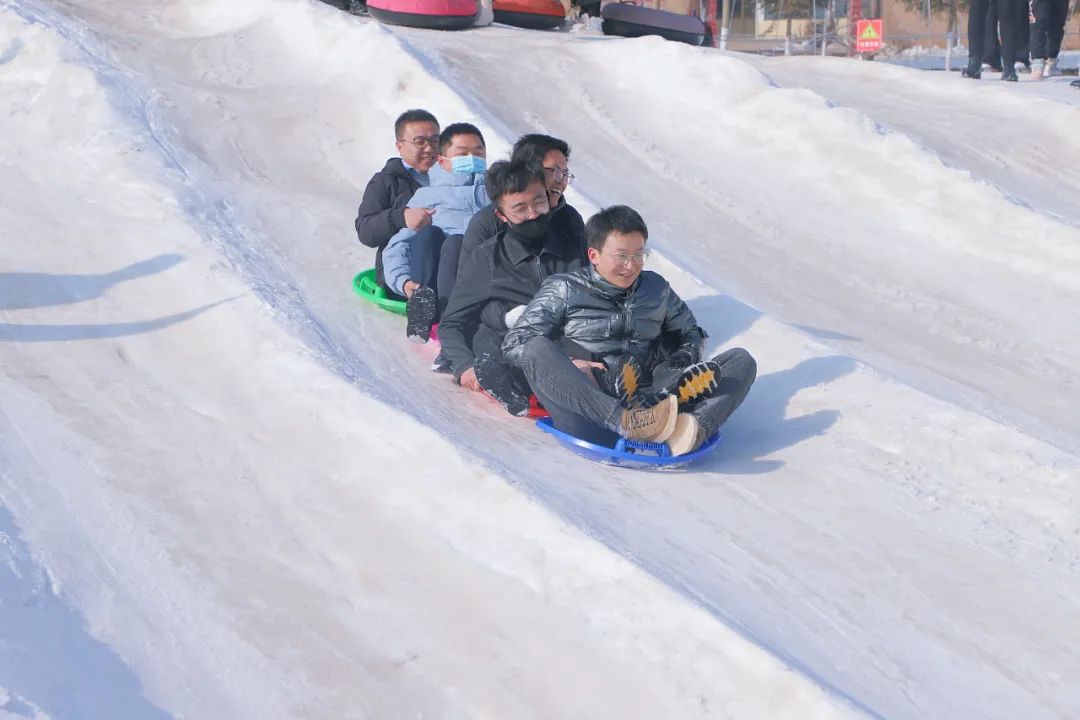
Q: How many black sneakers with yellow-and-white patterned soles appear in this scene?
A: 2